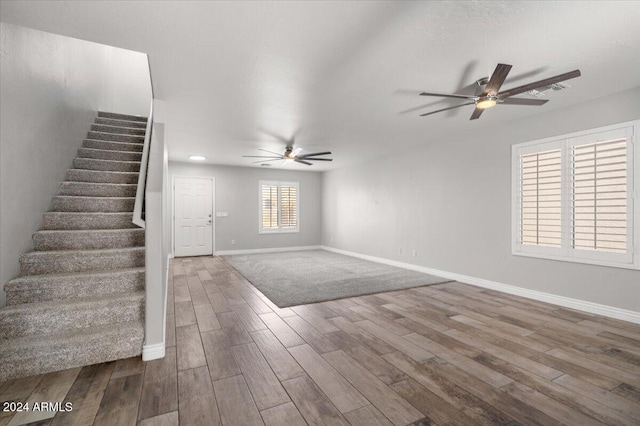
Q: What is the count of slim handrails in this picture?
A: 1